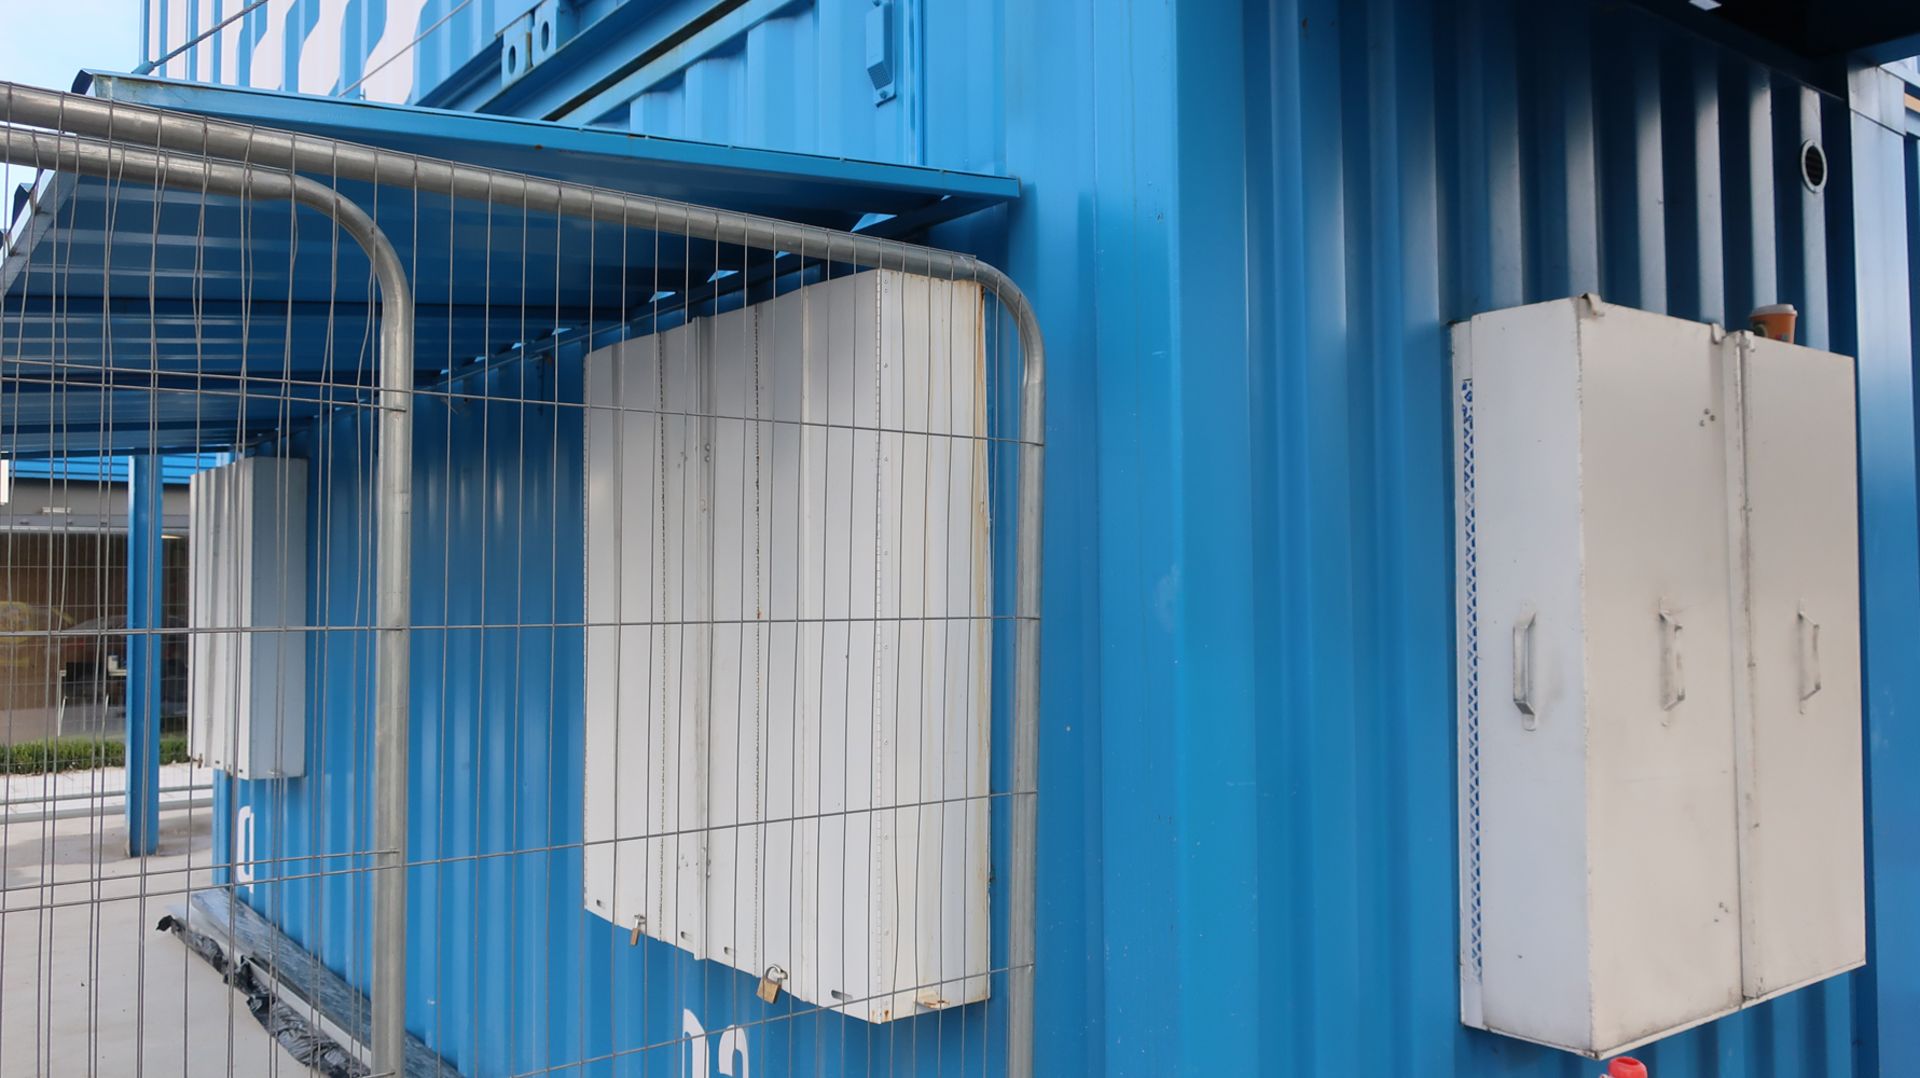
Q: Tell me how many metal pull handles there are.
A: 3